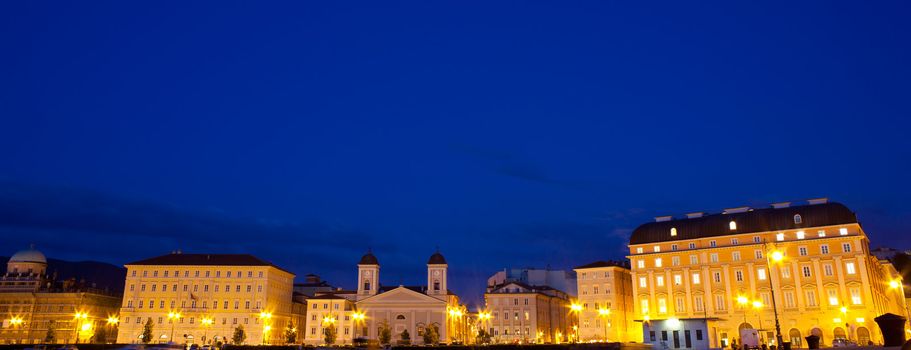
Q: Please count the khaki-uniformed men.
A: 0